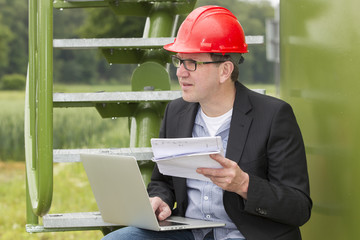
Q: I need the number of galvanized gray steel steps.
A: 4